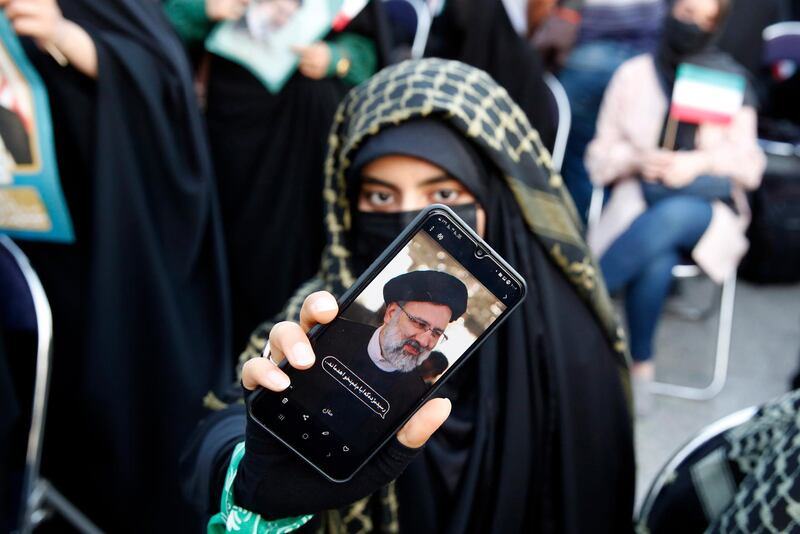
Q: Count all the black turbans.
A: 1